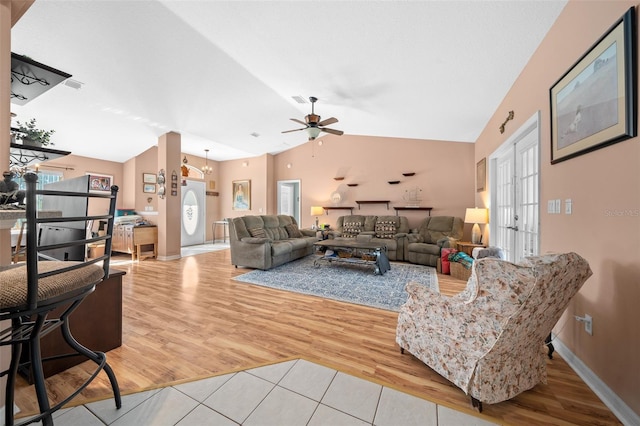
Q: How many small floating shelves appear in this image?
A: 4